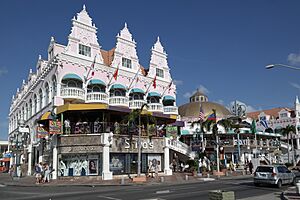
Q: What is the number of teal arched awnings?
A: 6